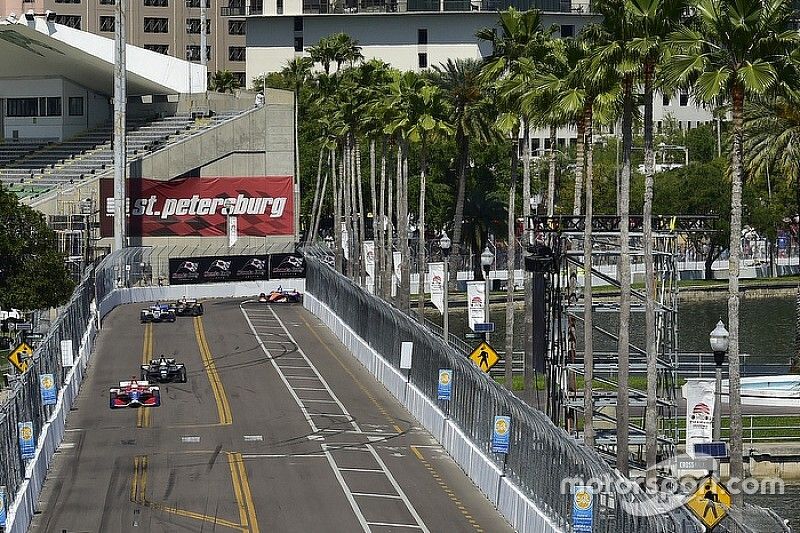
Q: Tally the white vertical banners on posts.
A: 7